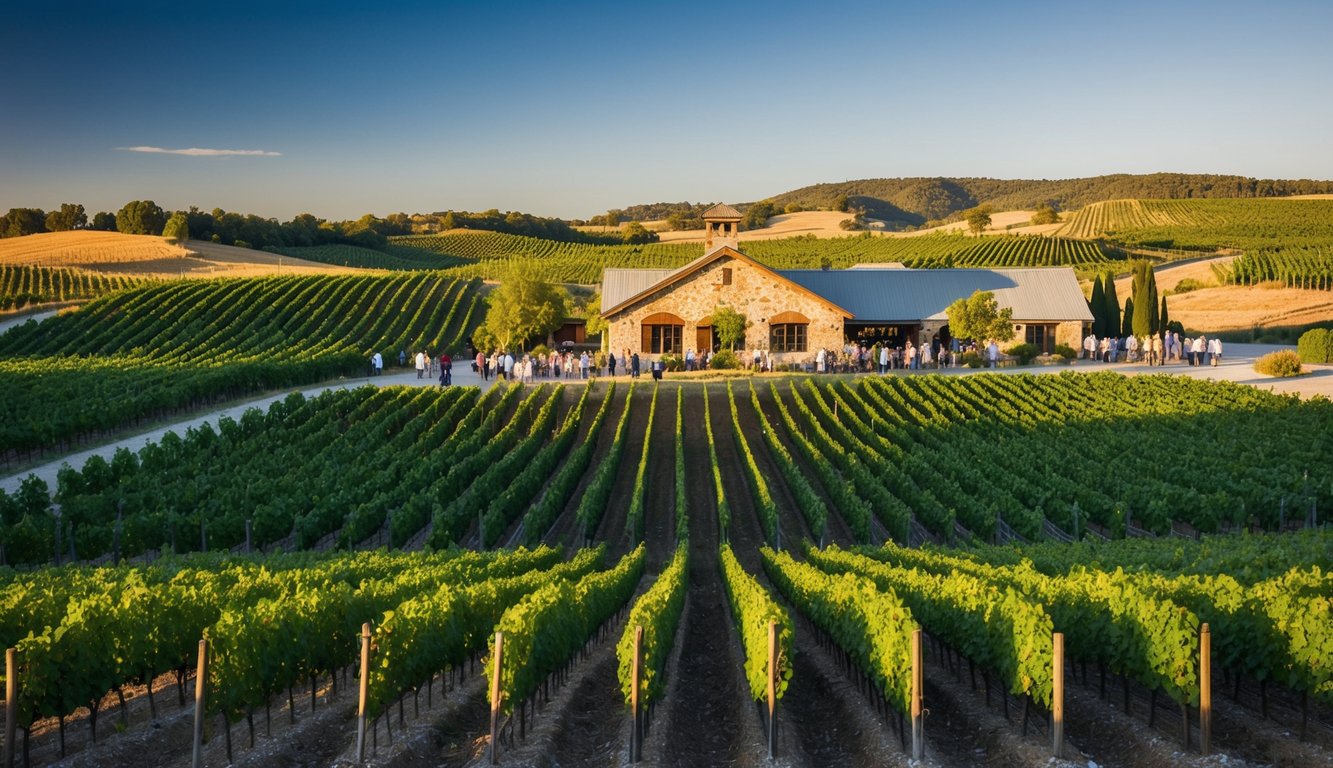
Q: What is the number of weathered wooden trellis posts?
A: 9